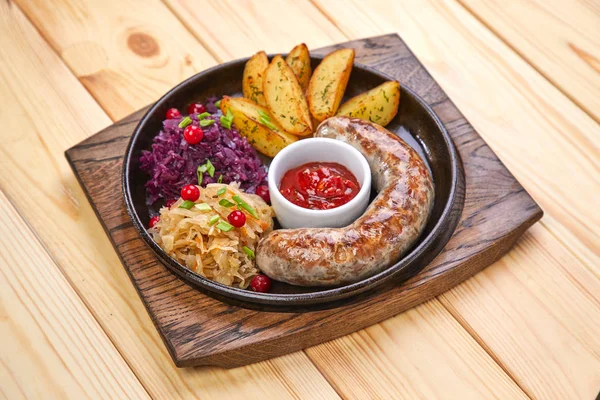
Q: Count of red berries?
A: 9